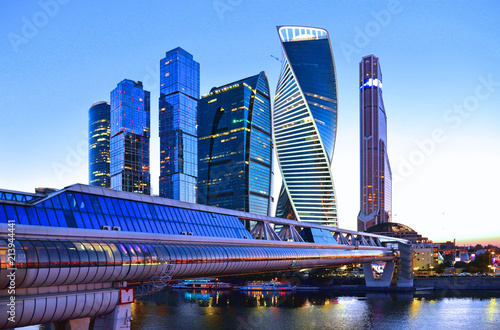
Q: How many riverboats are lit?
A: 2